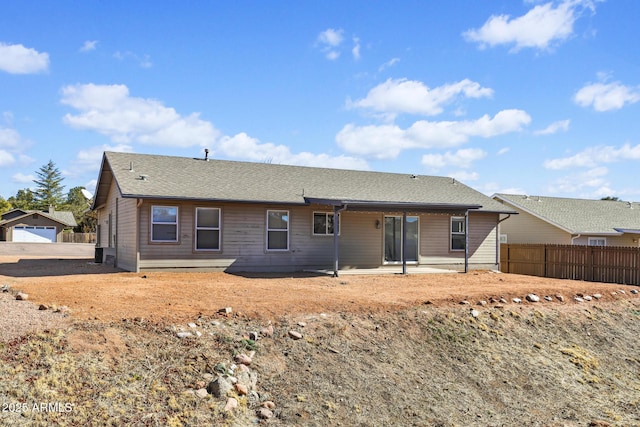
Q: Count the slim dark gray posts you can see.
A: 3